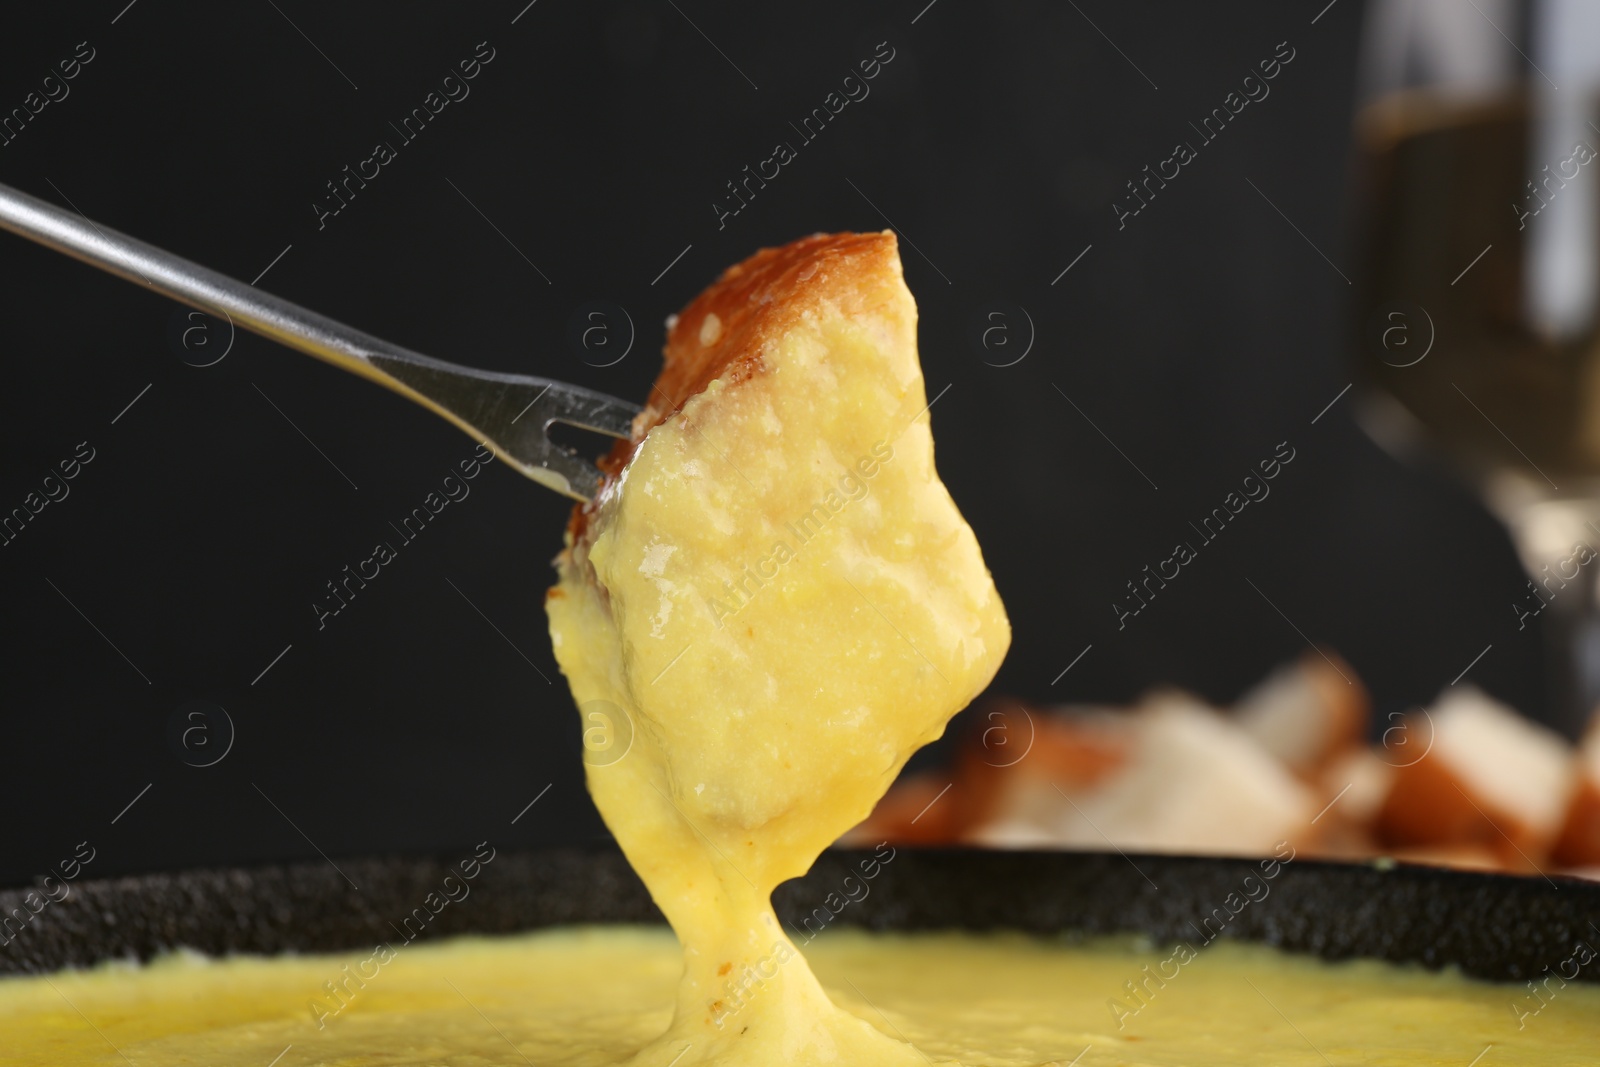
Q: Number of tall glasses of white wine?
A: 1